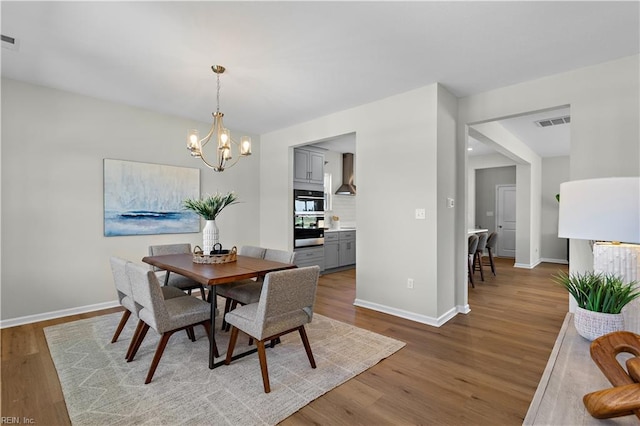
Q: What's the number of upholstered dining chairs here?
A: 6